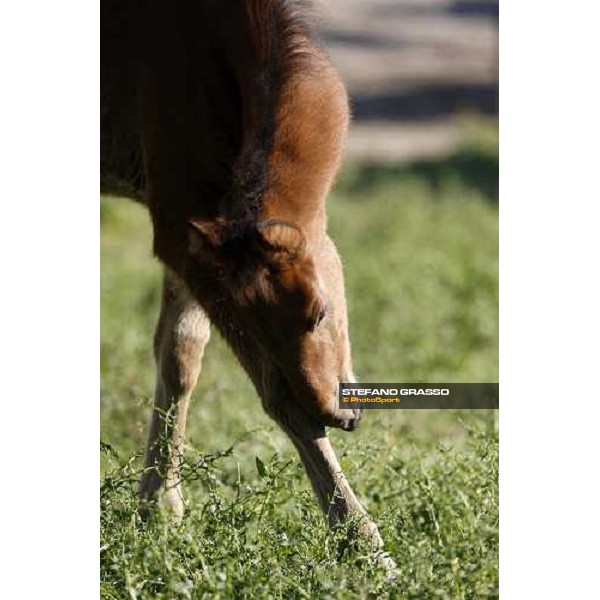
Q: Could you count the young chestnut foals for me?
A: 1